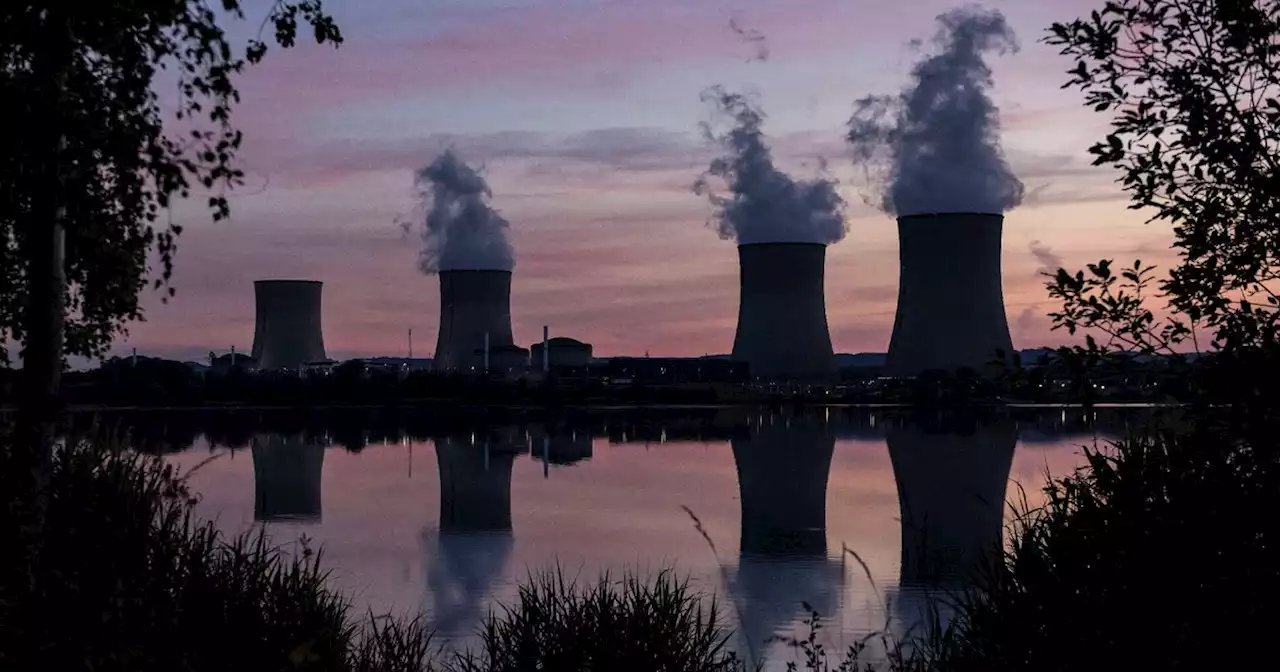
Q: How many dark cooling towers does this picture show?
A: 4